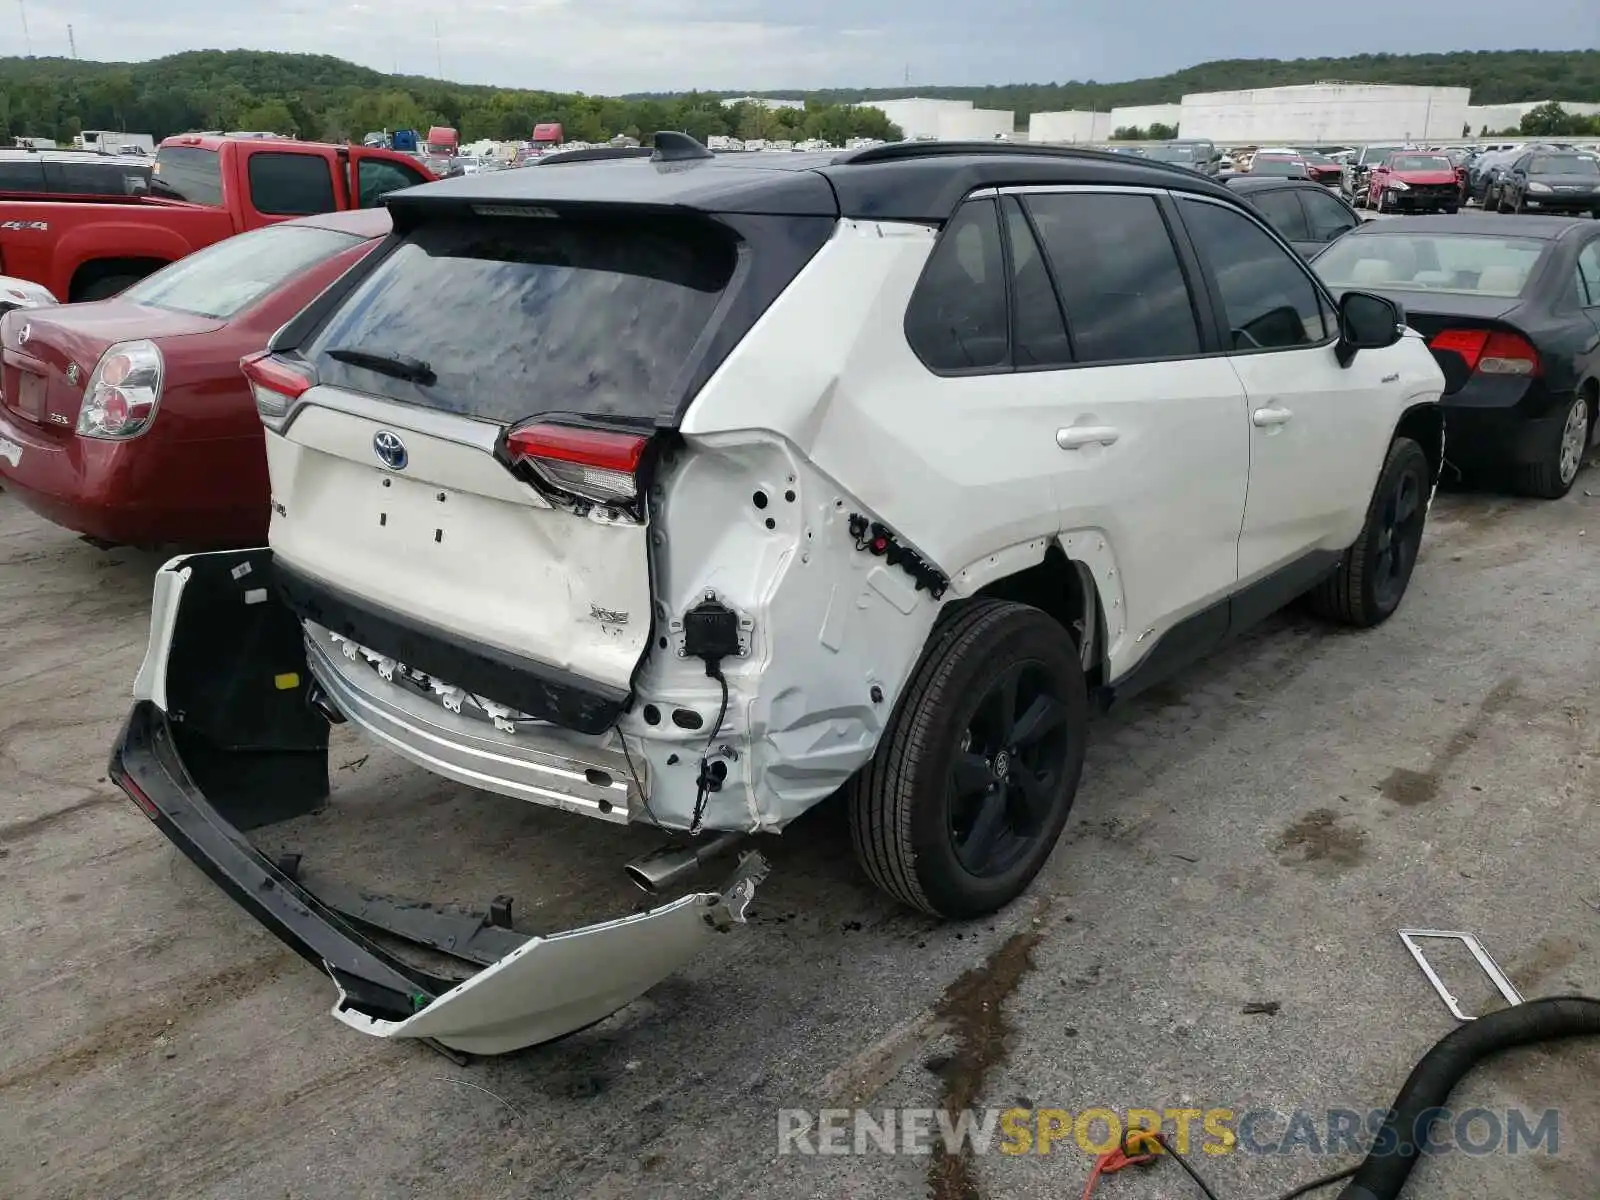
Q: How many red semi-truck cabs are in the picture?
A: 2